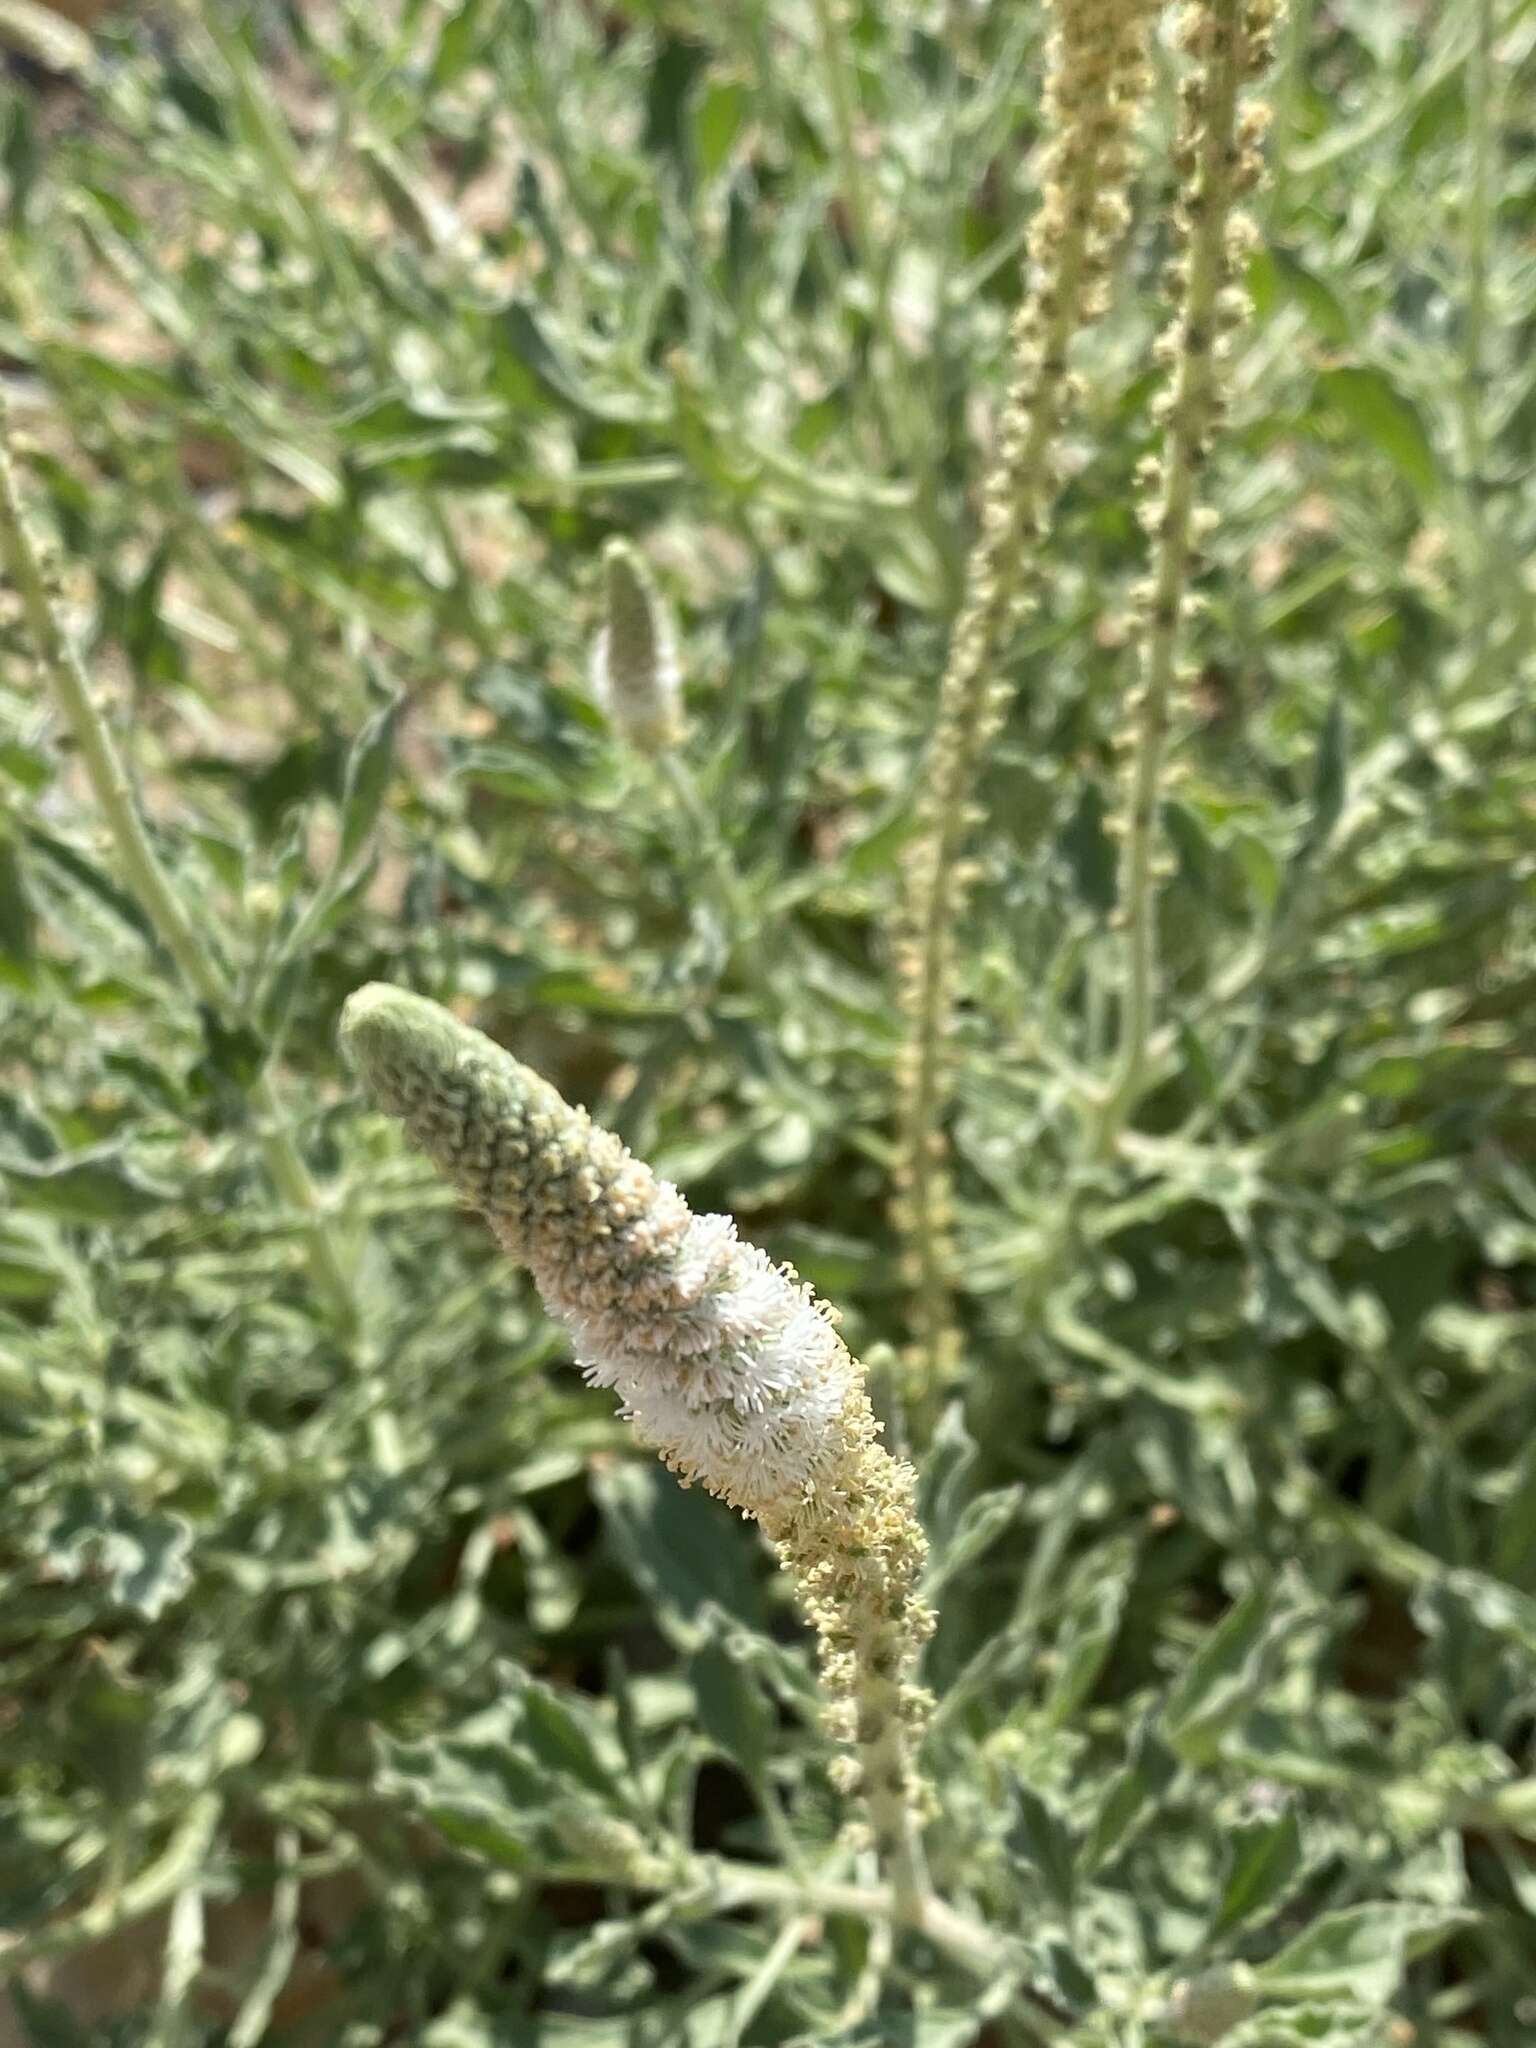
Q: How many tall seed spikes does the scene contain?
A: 2